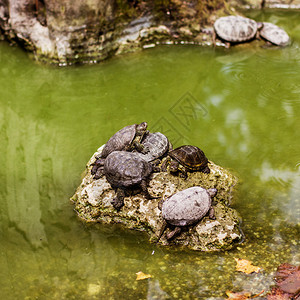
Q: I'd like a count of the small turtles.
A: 7